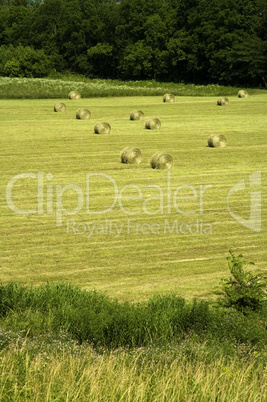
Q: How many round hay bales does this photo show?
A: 12